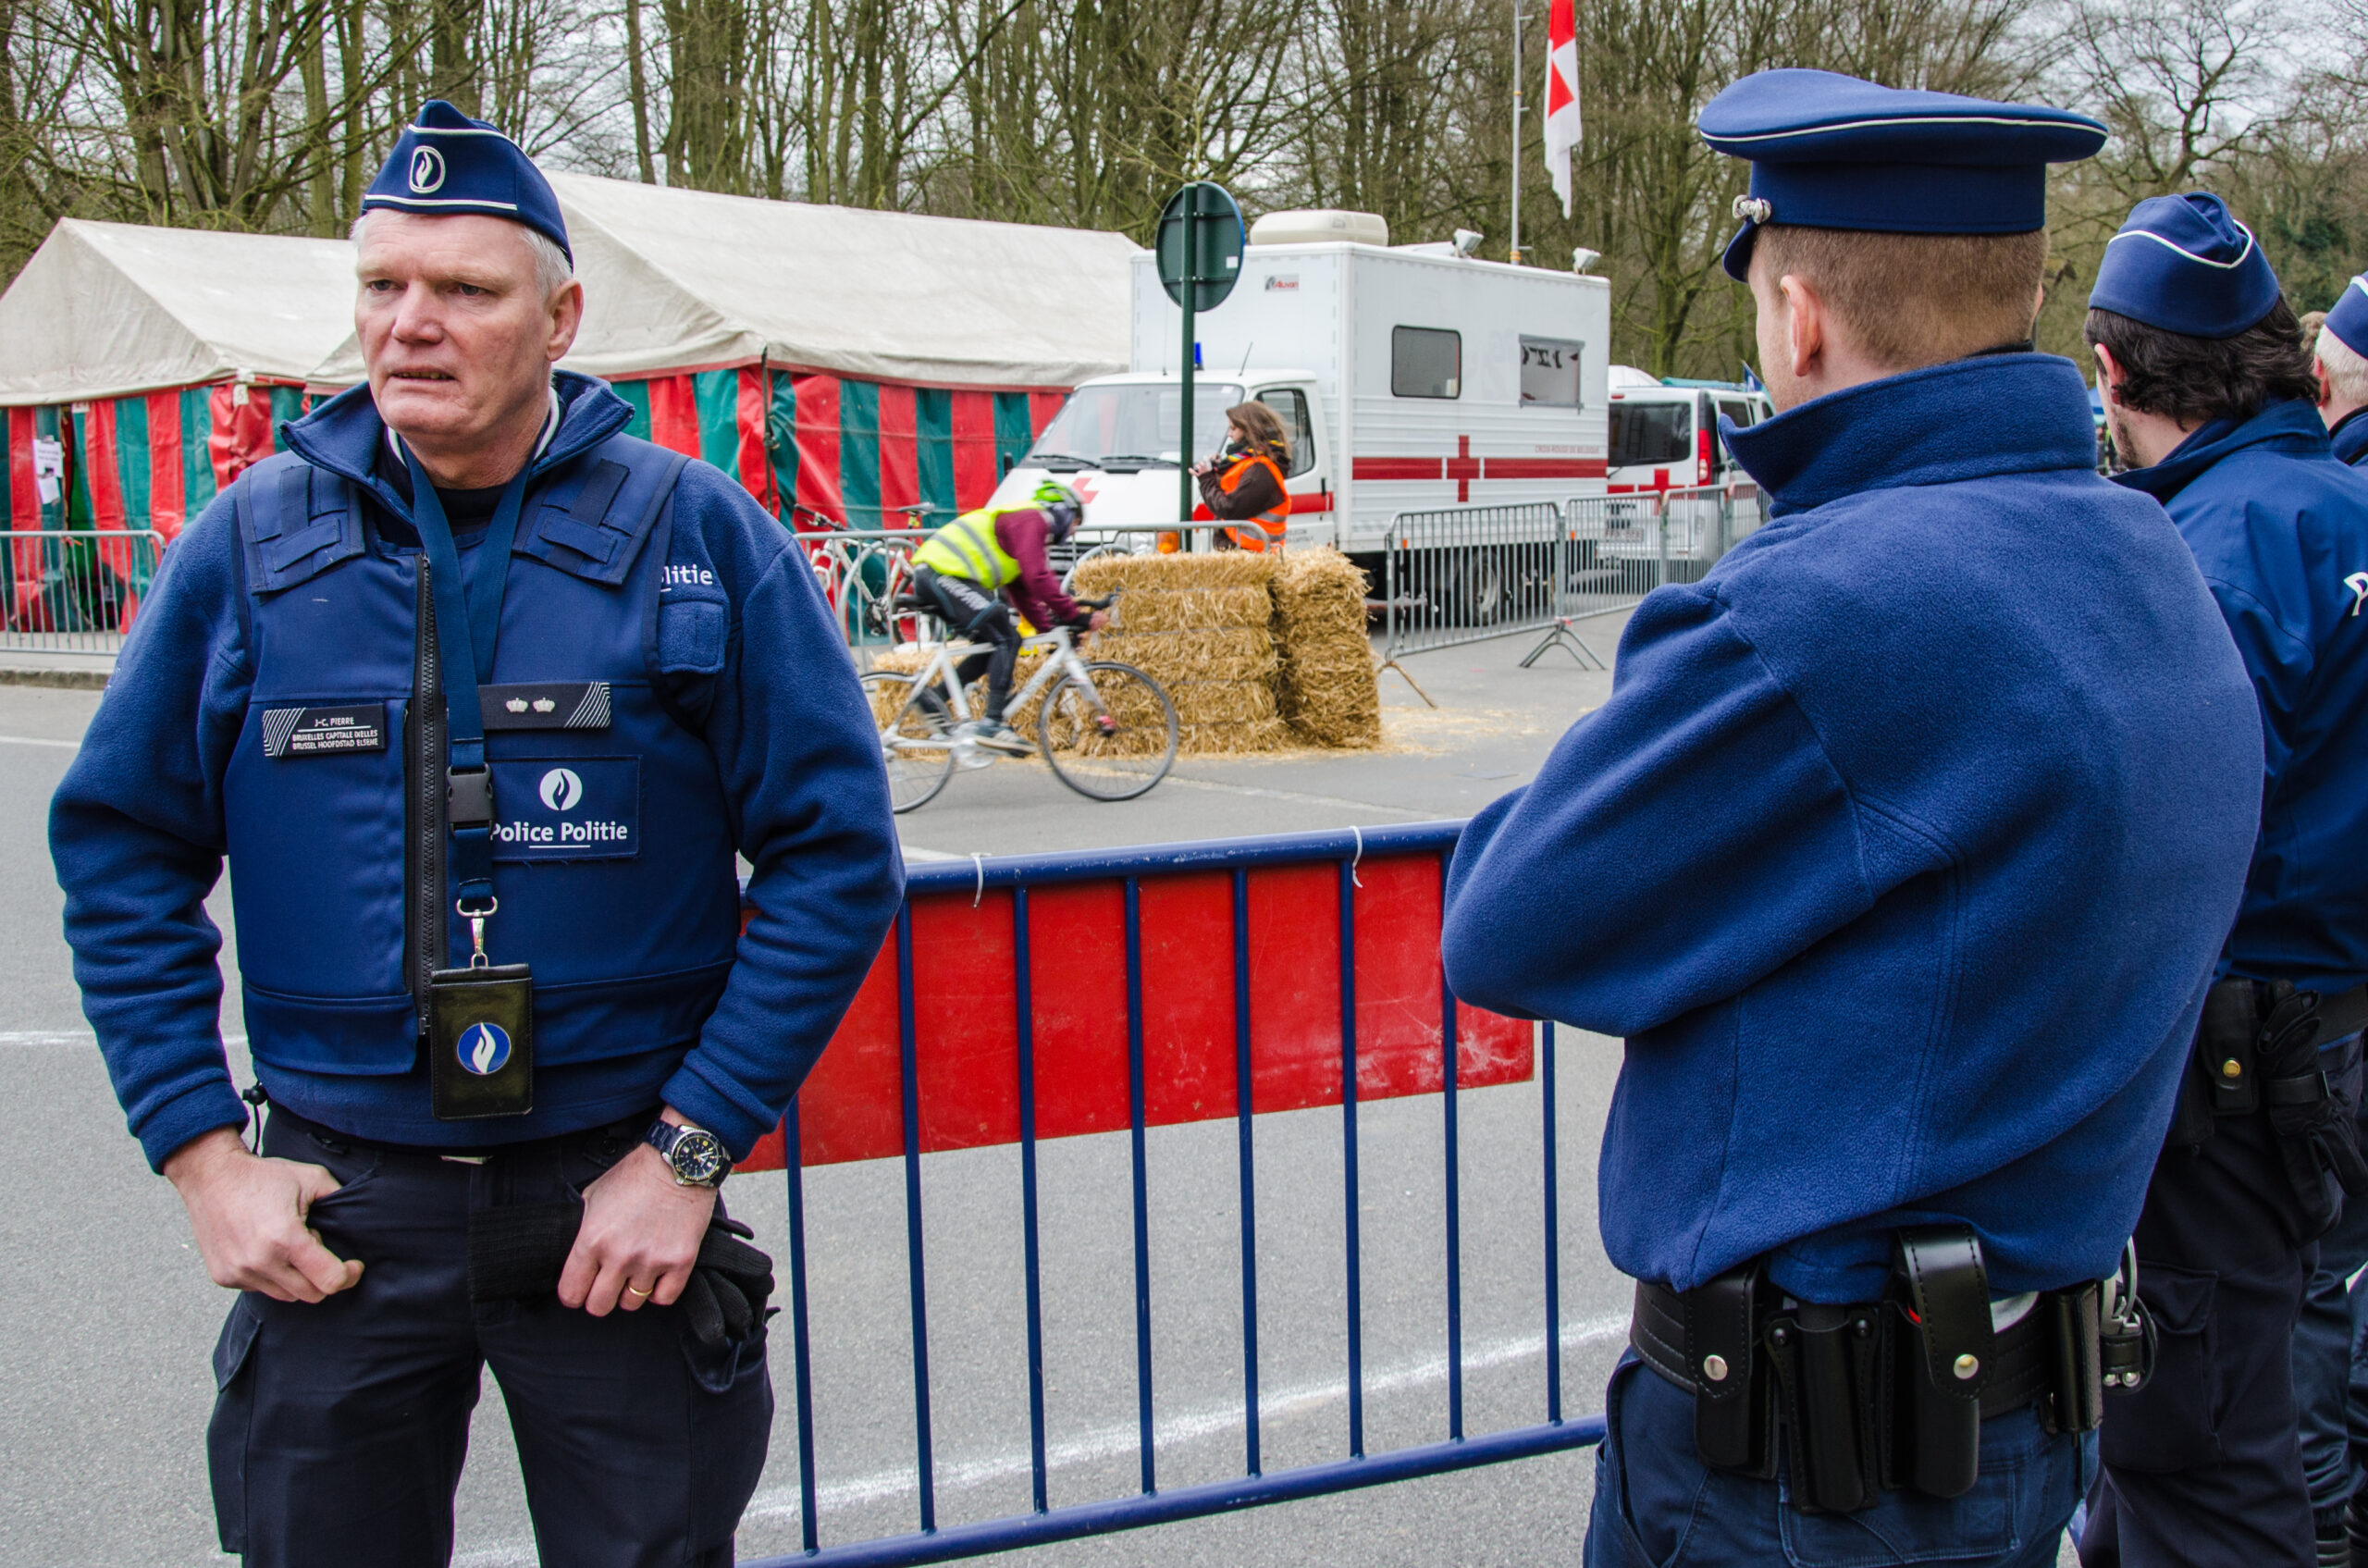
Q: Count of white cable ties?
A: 2